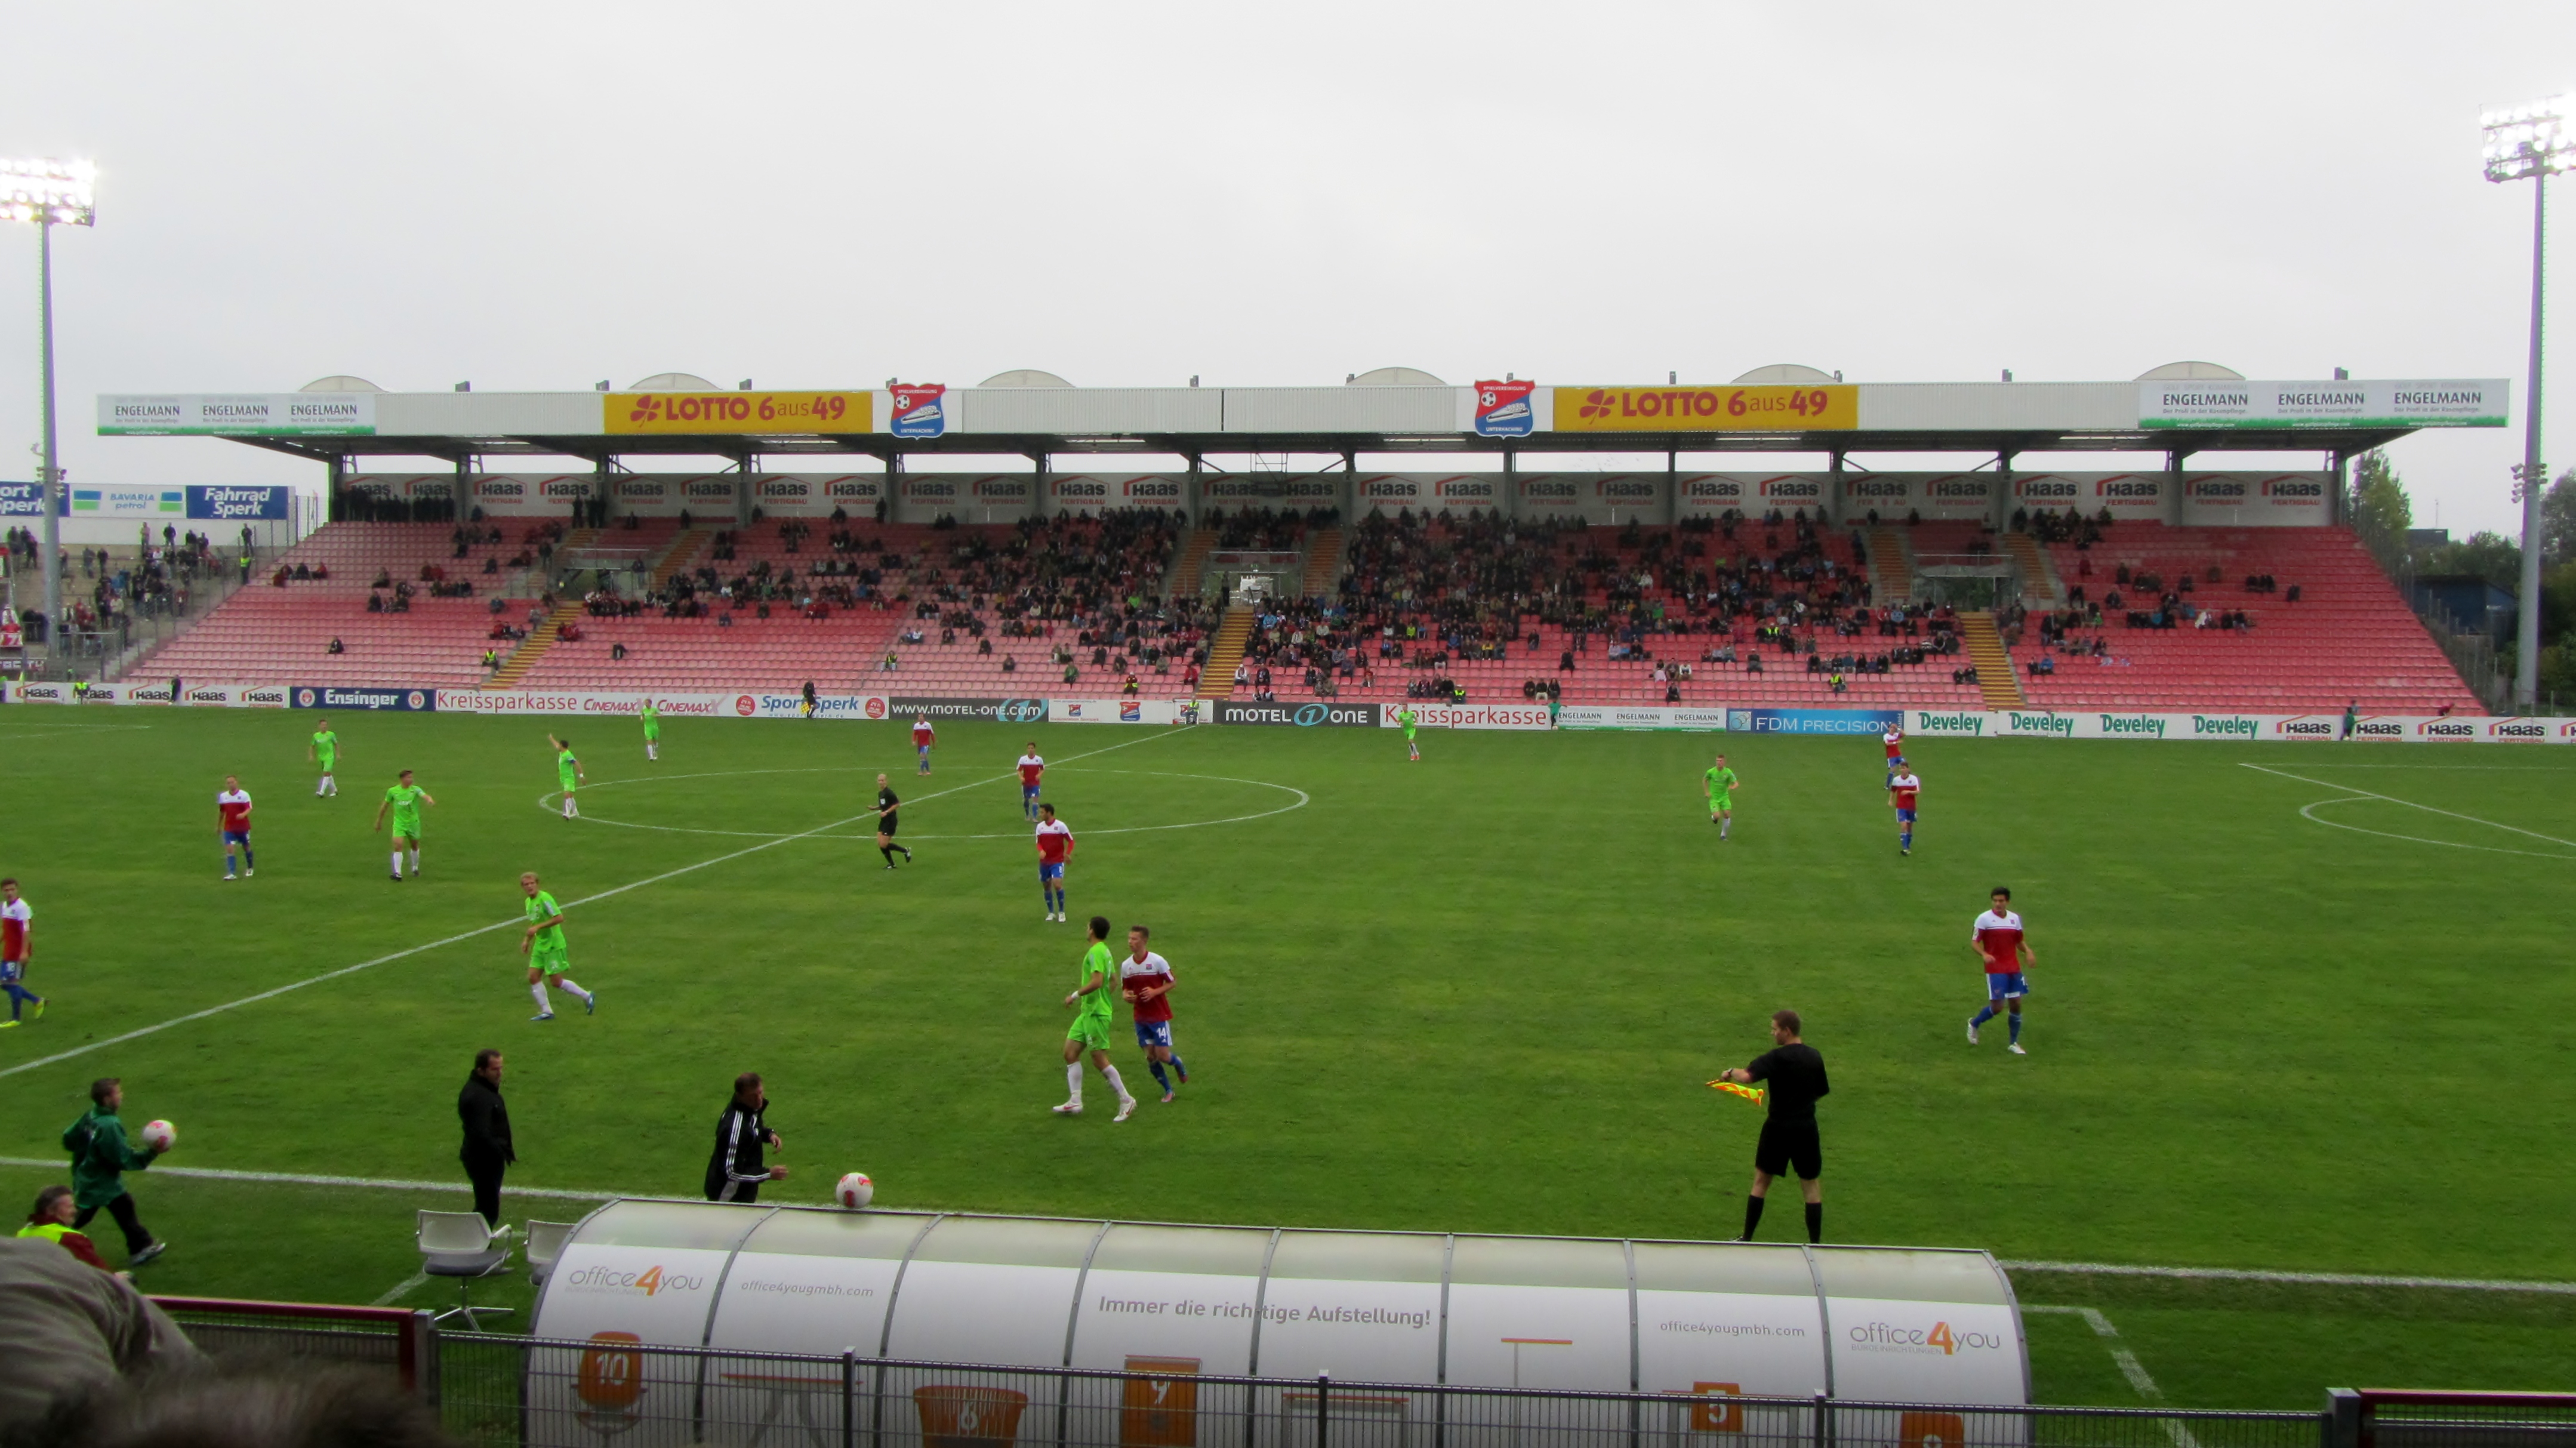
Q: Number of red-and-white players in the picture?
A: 9